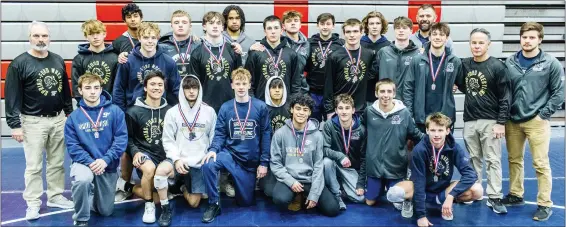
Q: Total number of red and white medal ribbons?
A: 14